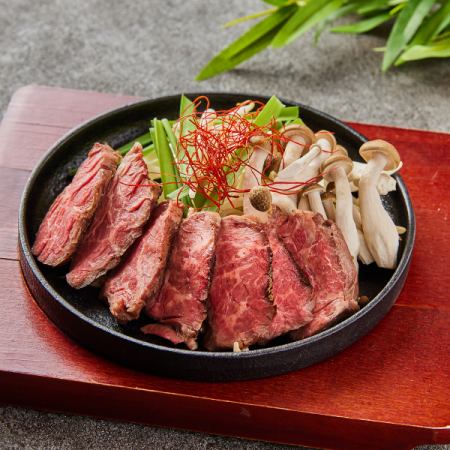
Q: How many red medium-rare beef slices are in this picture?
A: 7